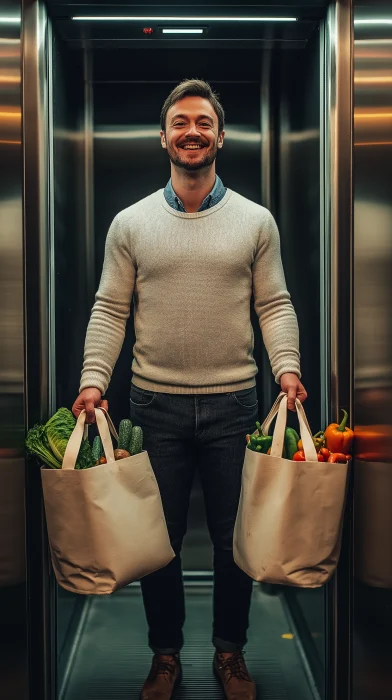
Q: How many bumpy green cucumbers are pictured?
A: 3